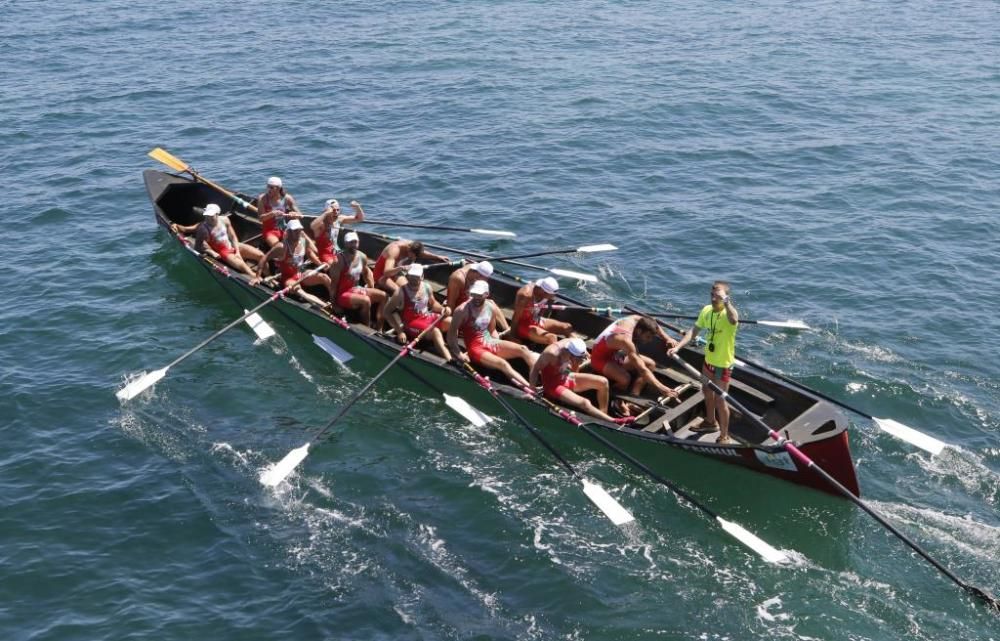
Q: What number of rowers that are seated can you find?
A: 12